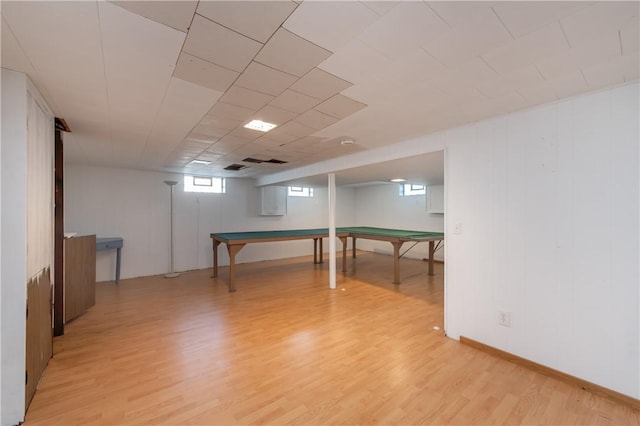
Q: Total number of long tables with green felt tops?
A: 2